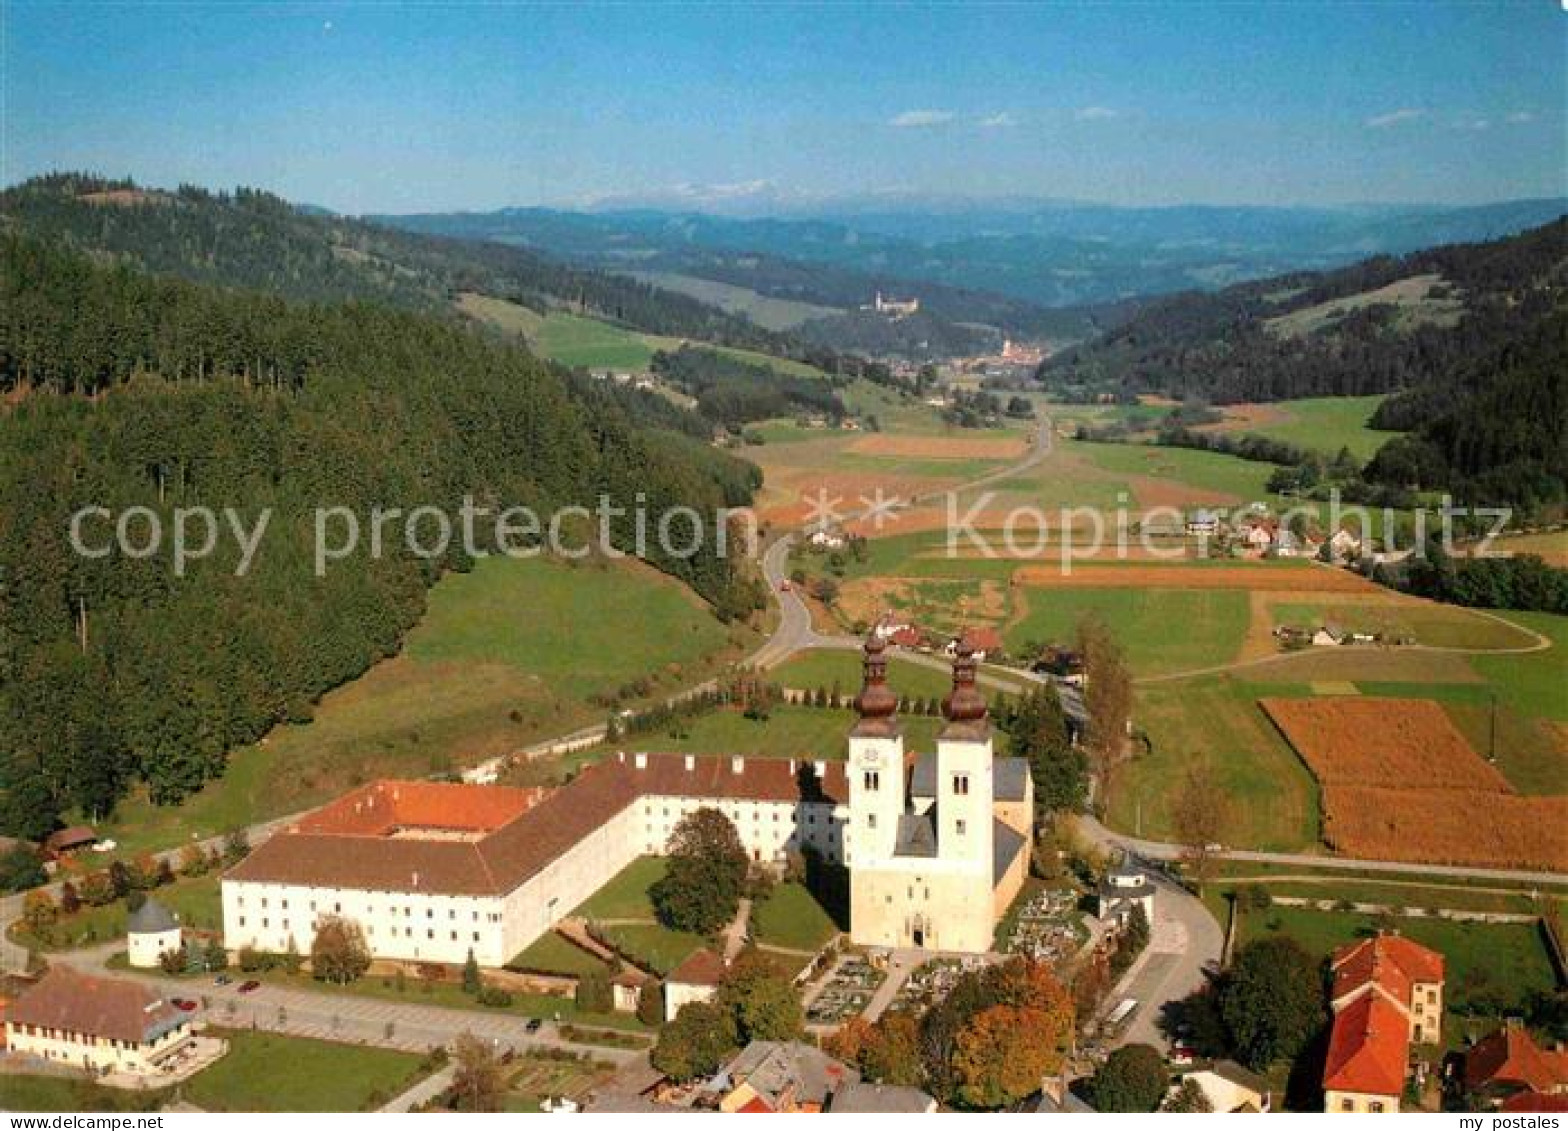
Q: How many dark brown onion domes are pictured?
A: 2